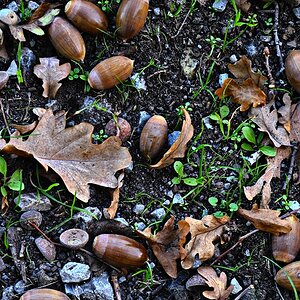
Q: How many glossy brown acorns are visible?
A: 10